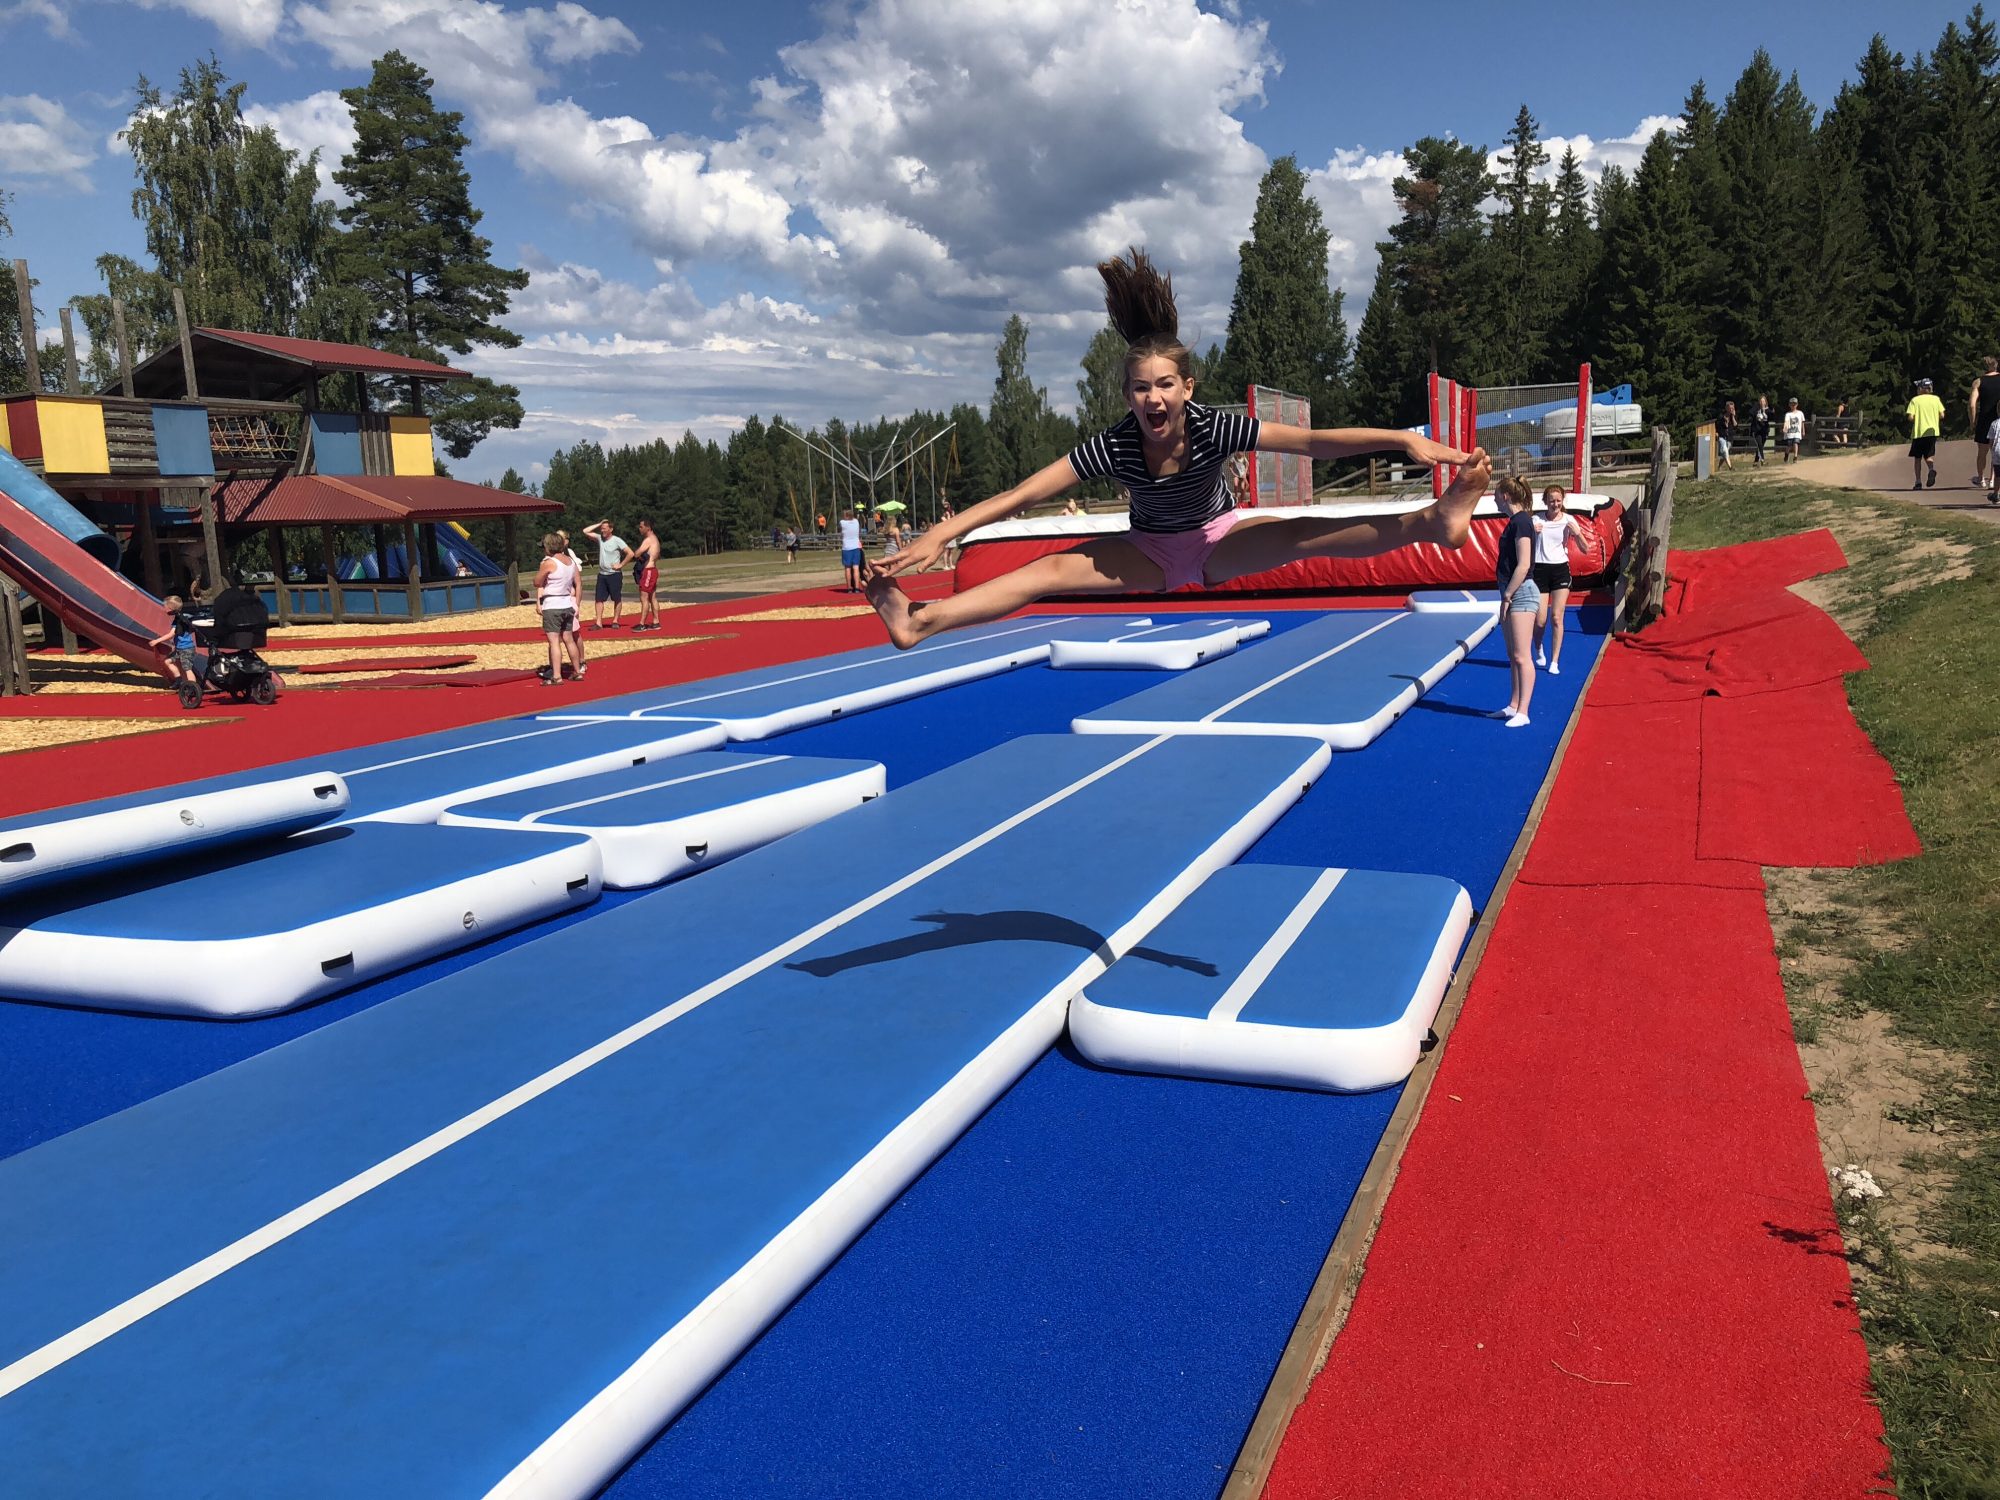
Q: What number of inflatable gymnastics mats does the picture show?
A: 11